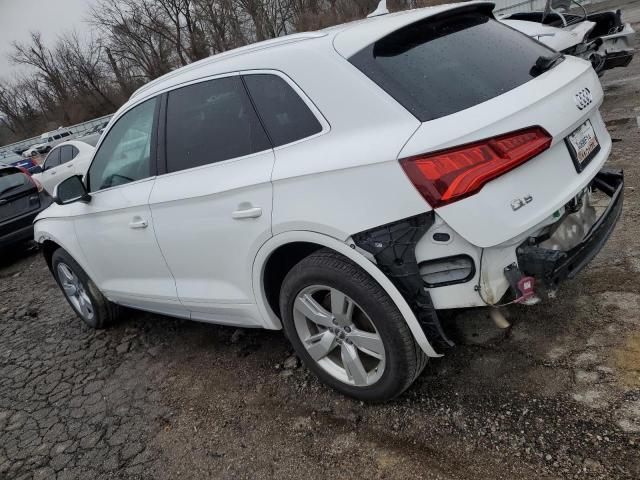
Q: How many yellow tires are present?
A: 0